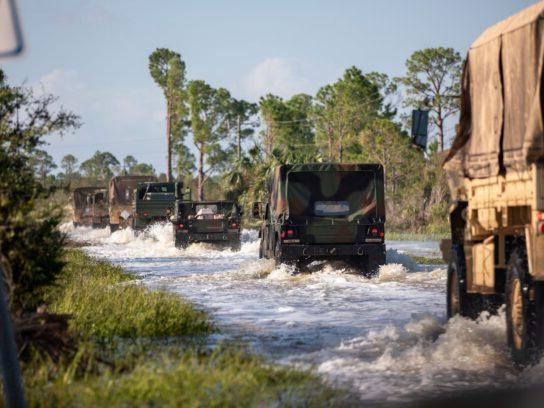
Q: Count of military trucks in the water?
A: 6